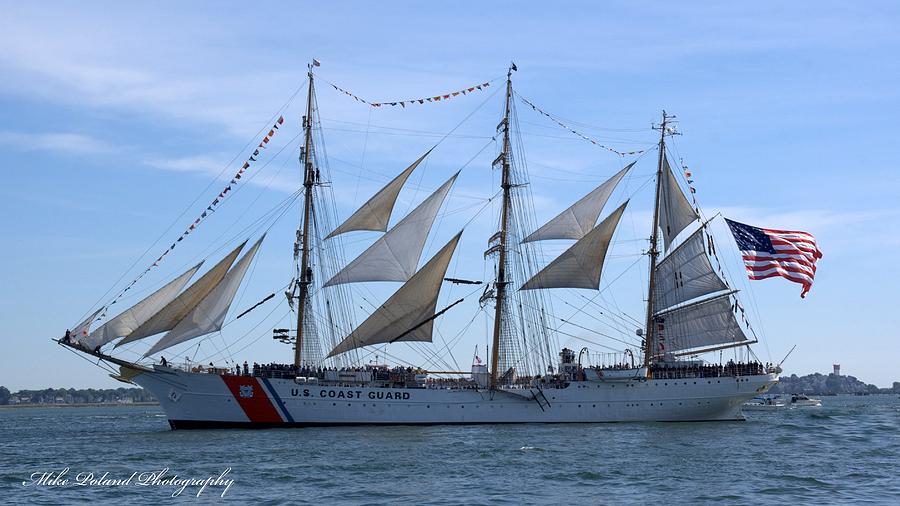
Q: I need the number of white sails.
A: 12